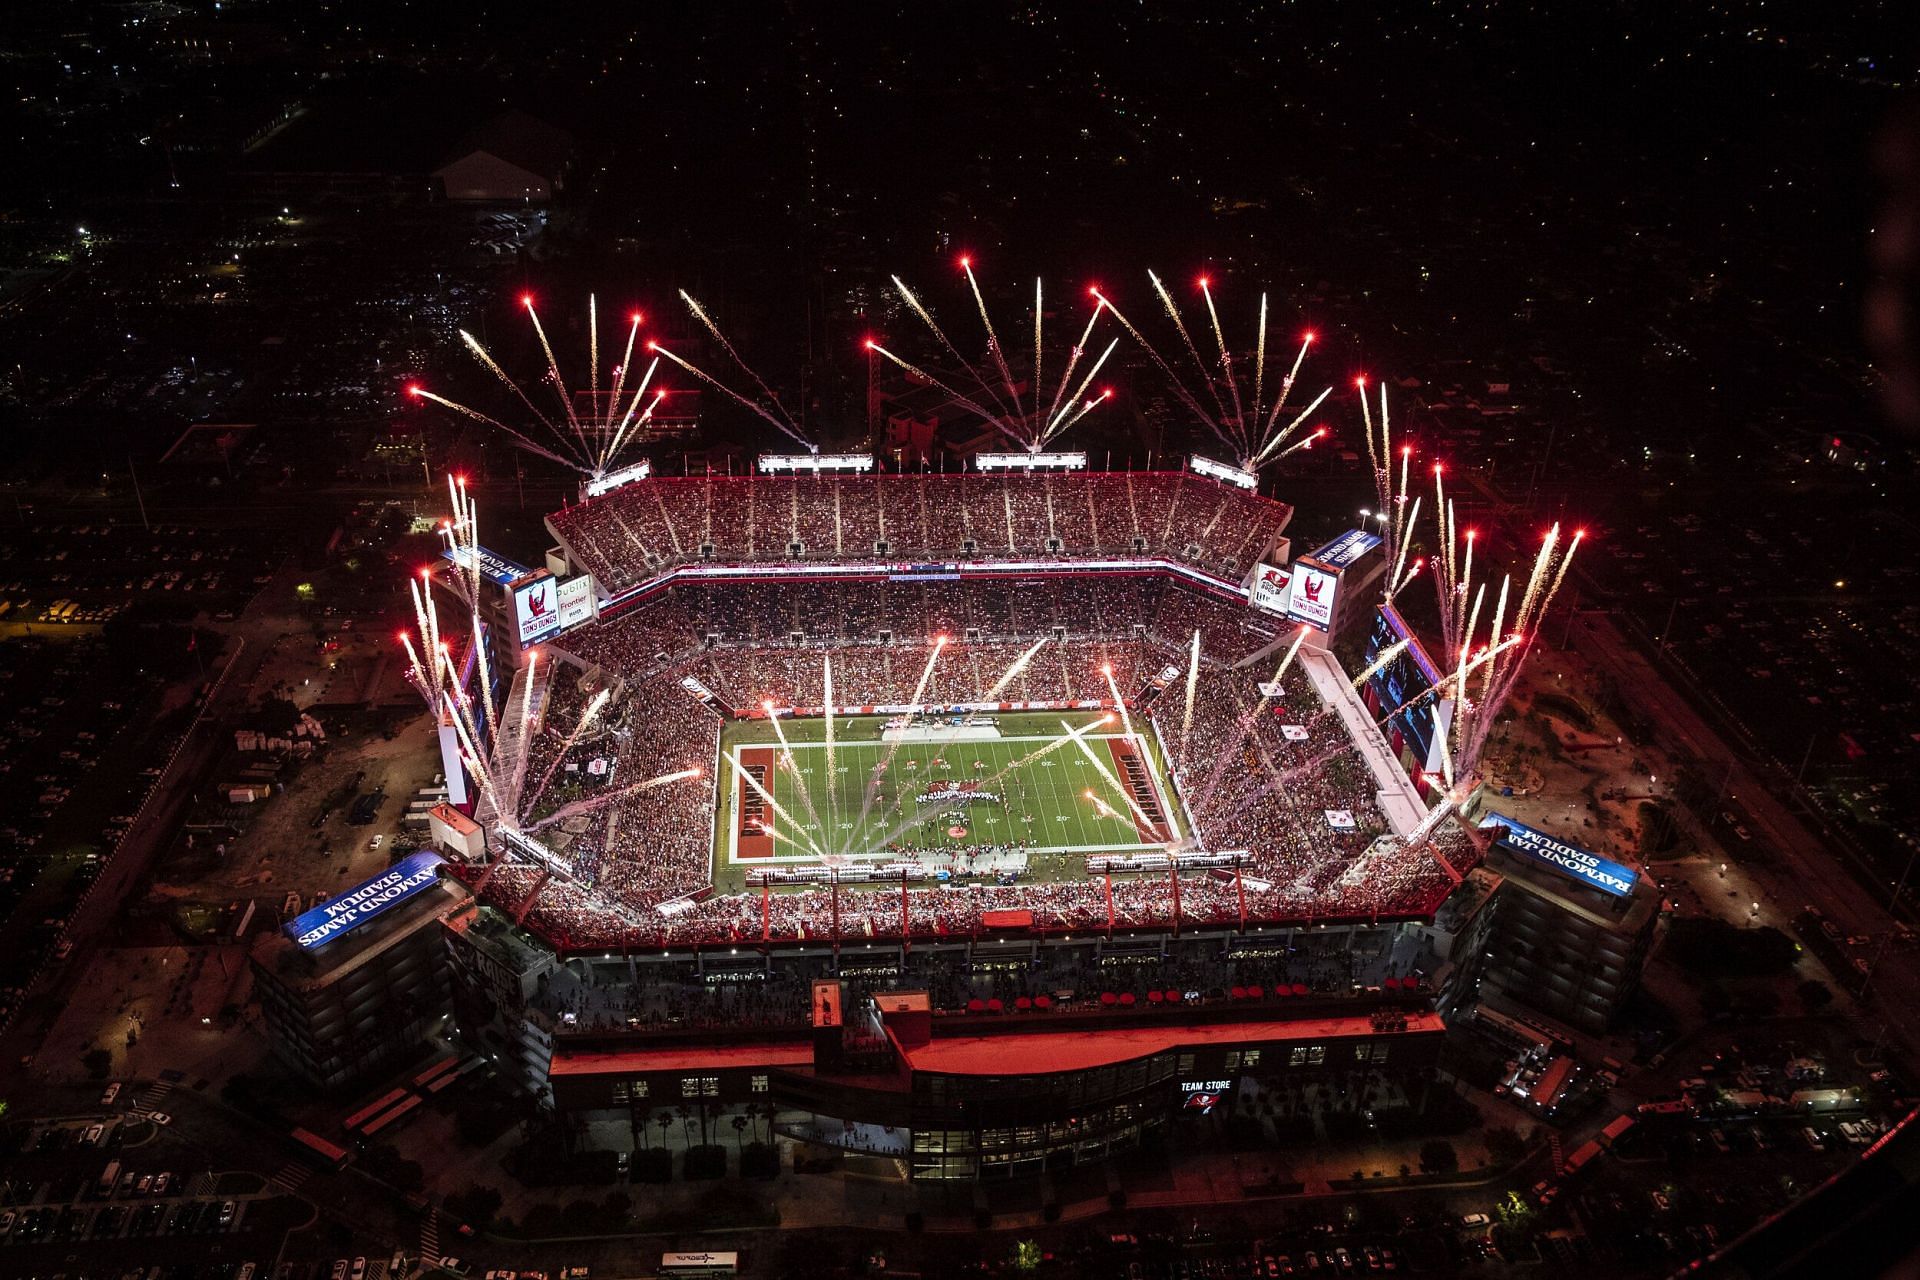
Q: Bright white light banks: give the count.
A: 4